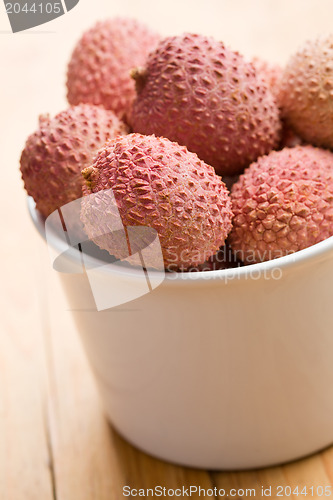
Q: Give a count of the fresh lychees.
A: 7